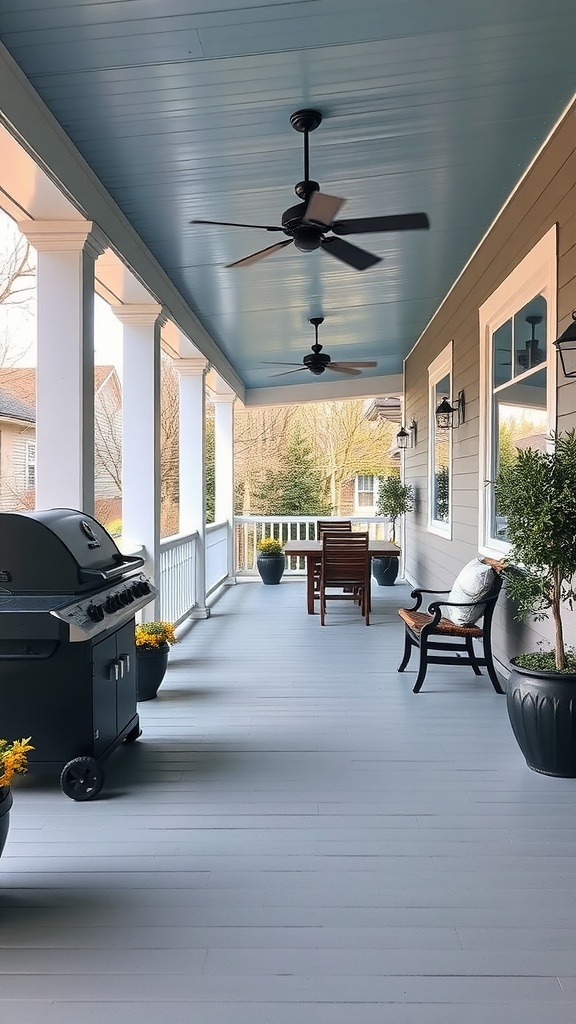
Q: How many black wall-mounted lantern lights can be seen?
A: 3